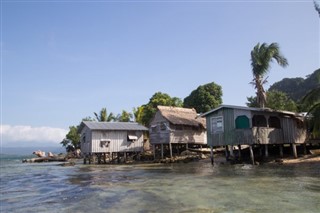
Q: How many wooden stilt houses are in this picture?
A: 3